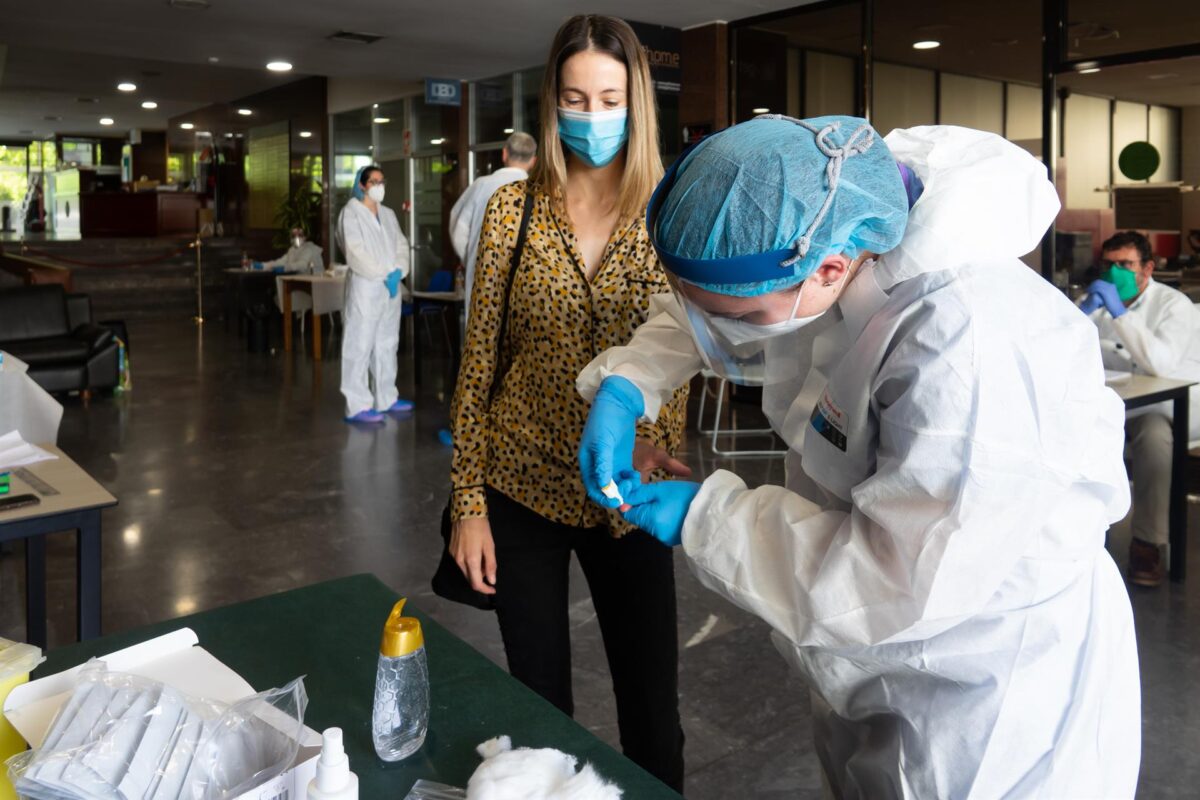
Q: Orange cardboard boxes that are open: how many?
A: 0